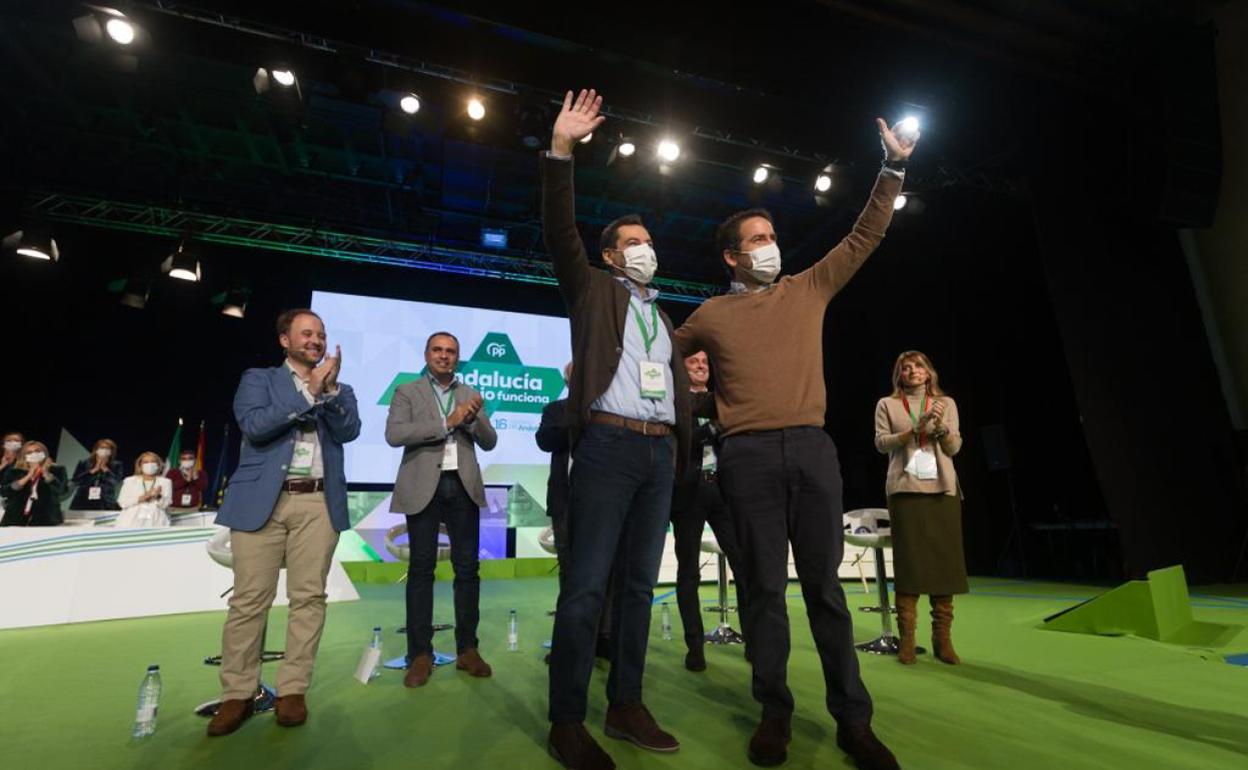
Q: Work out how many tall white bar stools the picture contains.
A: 5